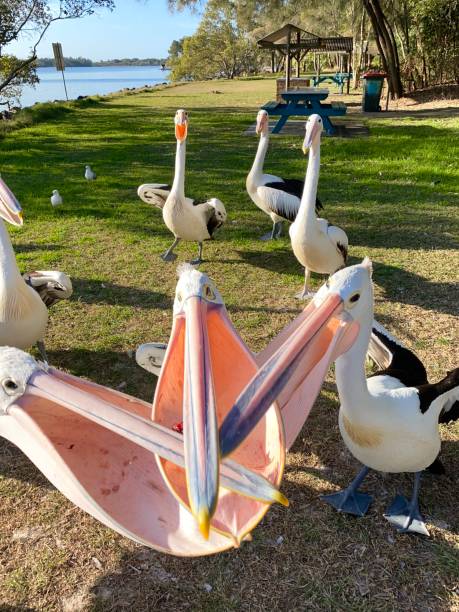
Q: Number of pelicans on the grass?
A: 7